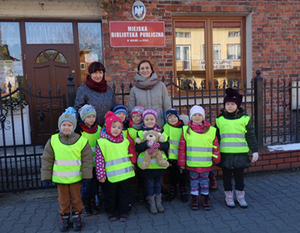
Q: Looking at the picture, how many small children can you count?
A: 9